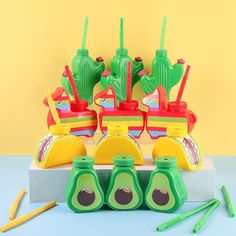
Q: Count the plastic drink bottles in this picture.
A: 12